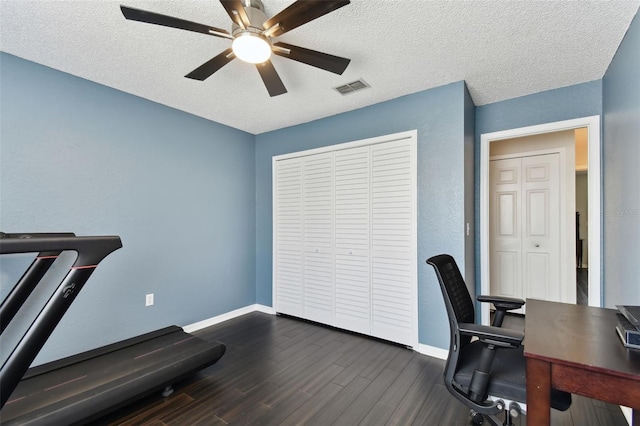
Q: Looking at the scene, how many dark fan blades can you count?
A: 6